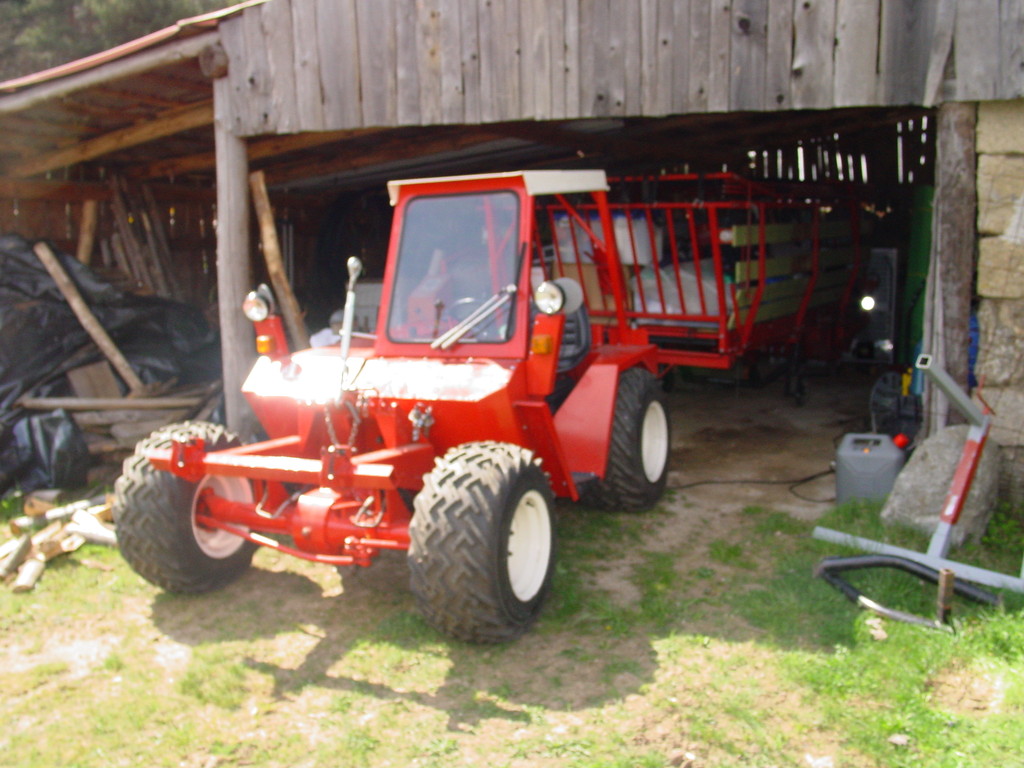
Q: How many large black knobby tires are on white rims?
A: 3